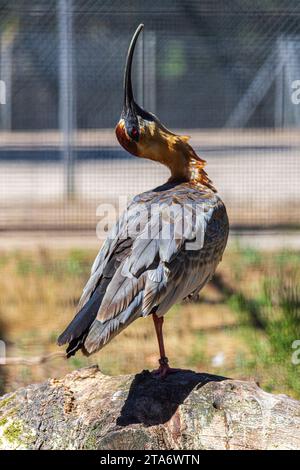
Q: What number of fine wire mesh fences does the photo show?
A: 1